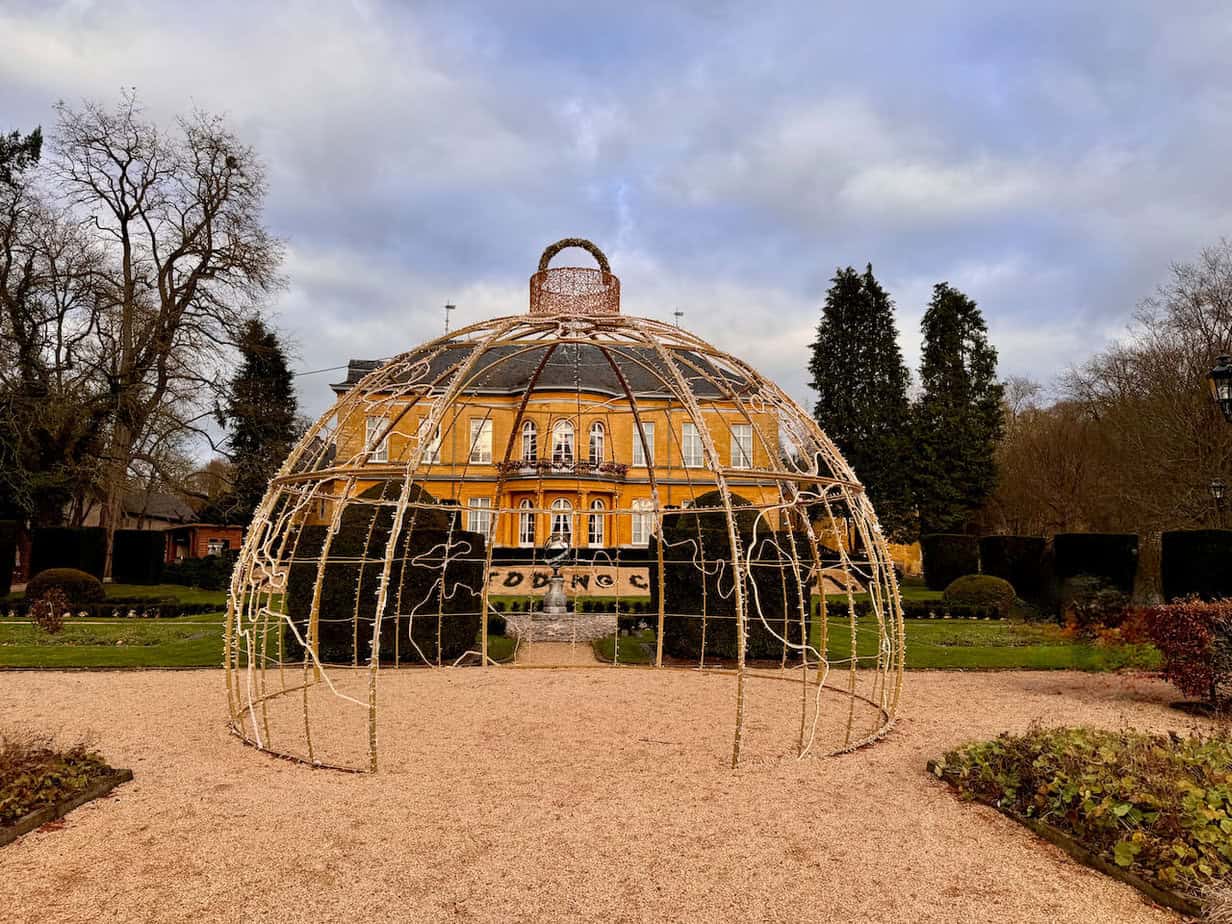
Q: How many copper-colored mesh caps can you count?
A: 1